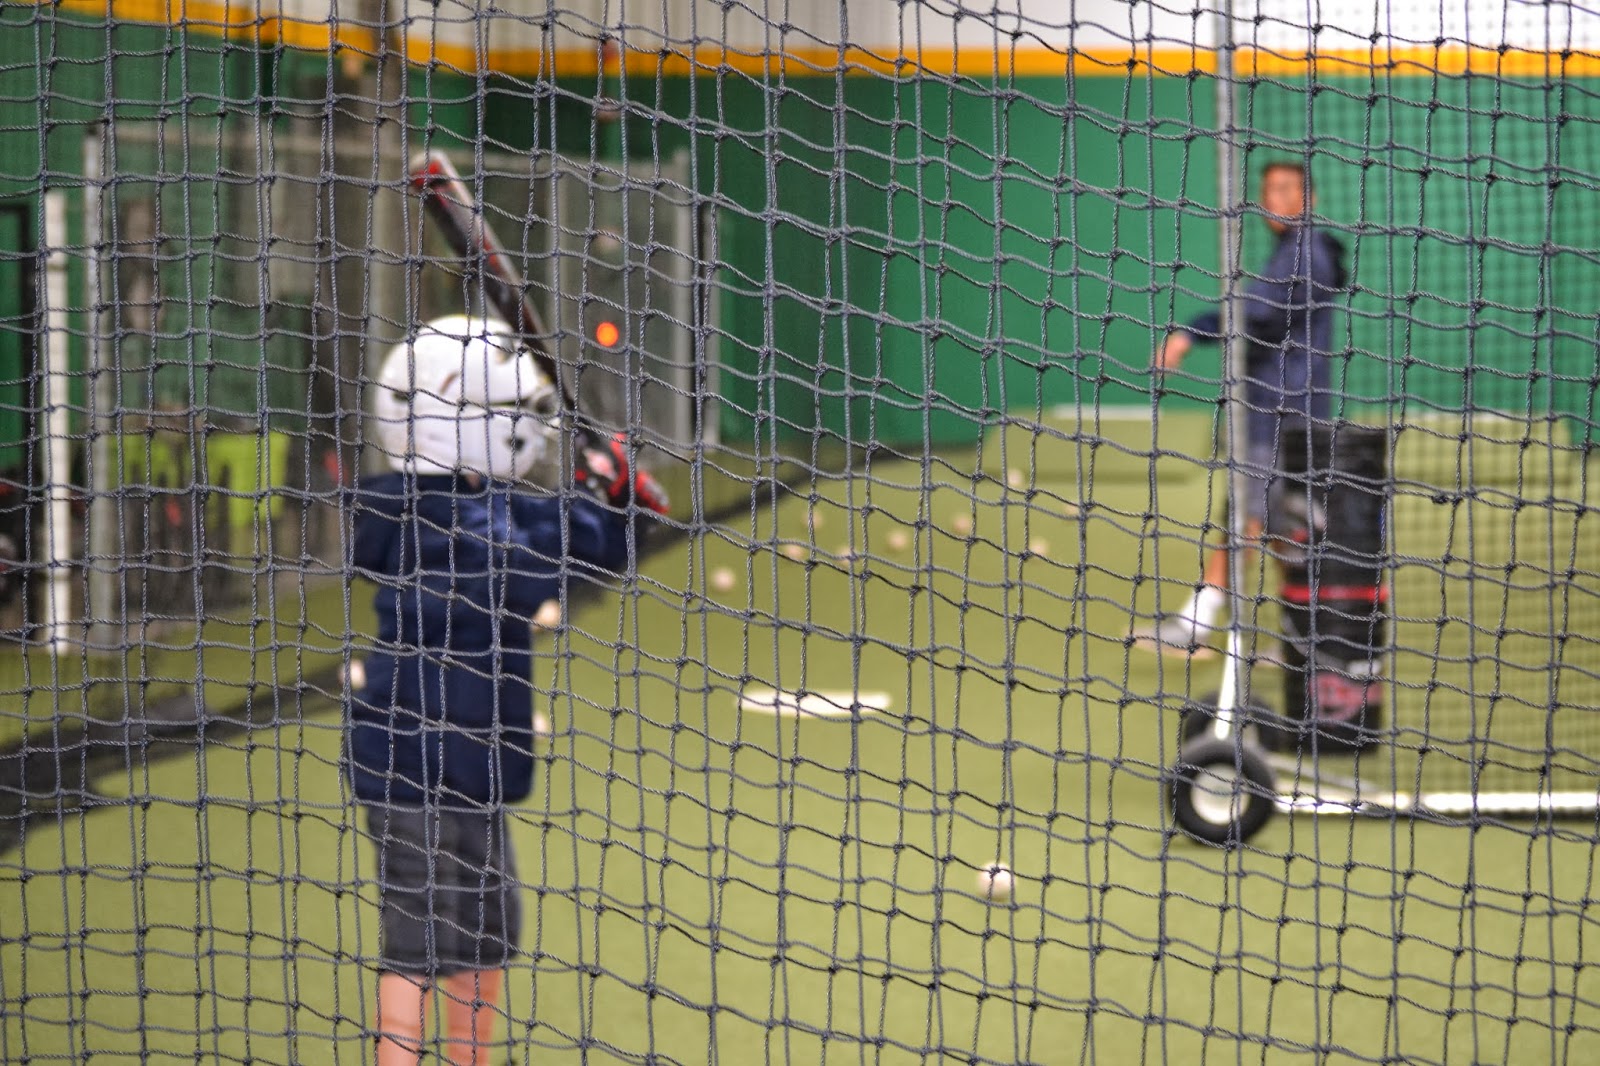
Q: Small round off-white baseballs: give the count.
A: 13